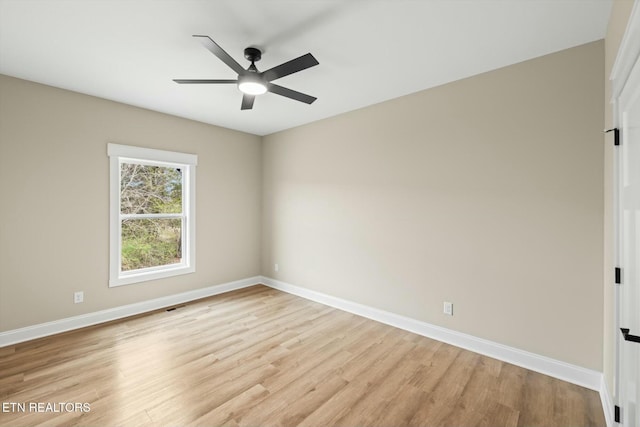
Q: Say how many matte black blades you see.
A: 5